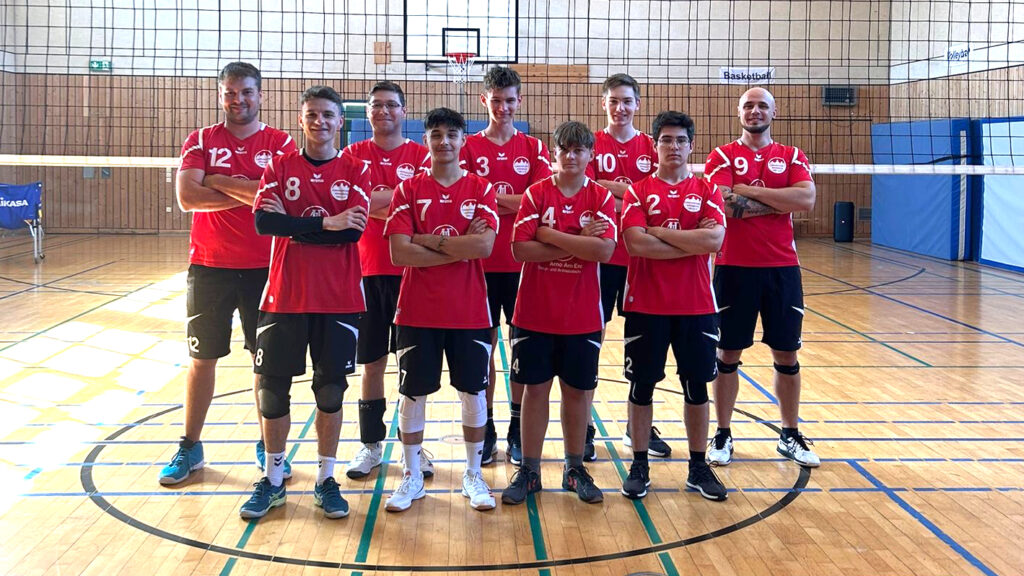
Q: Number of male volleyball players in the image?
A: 9